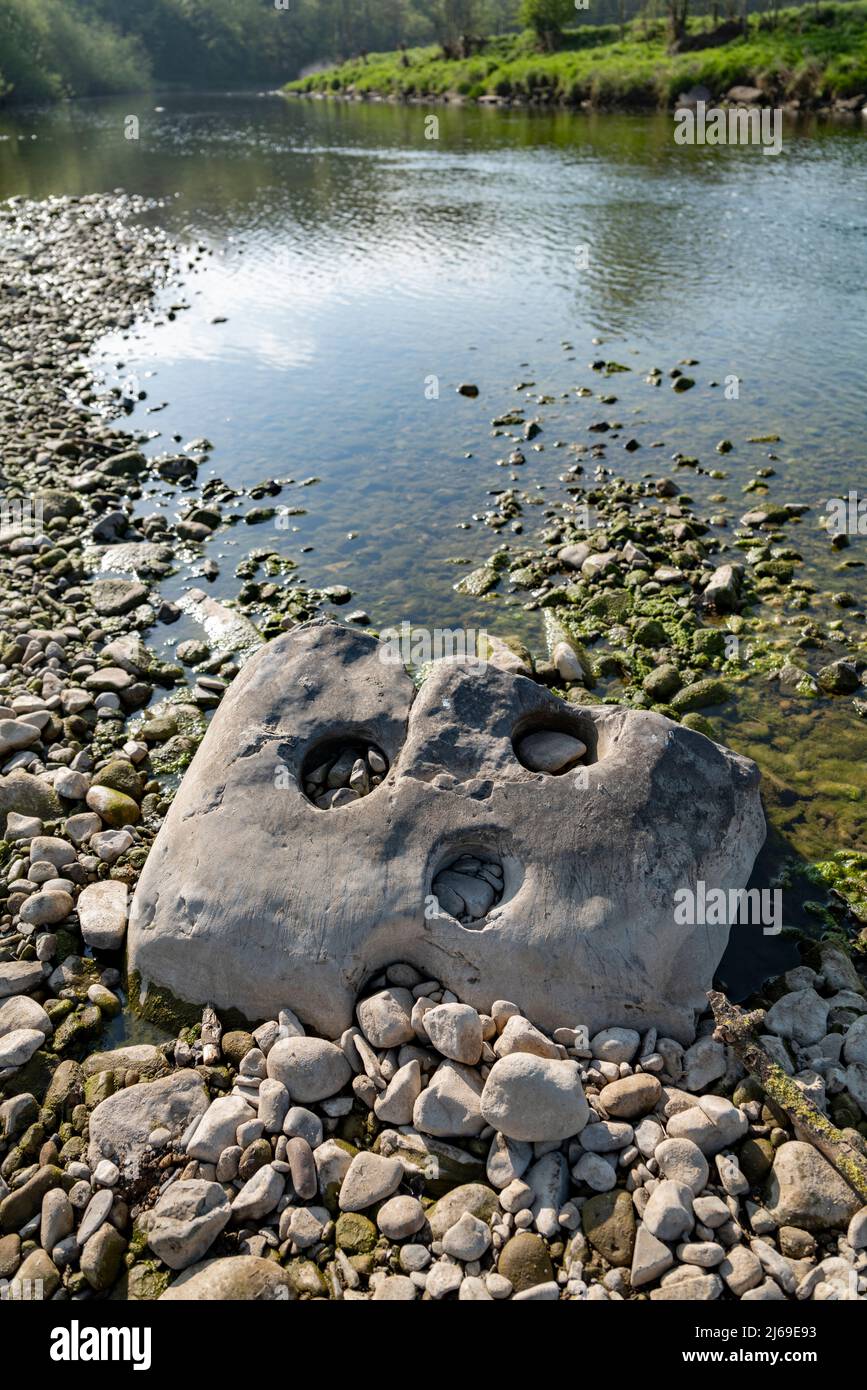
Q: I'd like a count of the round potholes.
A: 3